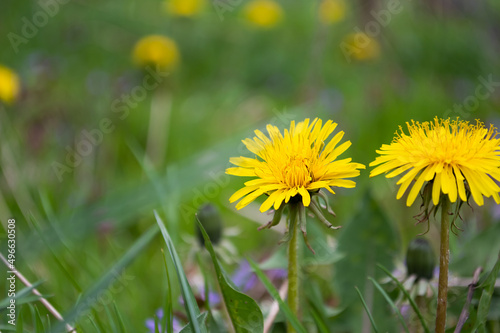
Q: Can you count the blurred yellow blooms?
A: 6